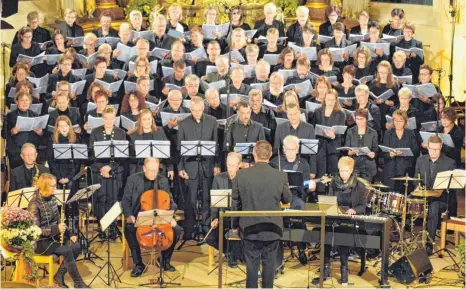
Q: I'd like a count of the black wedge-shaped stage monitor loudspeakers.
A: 1